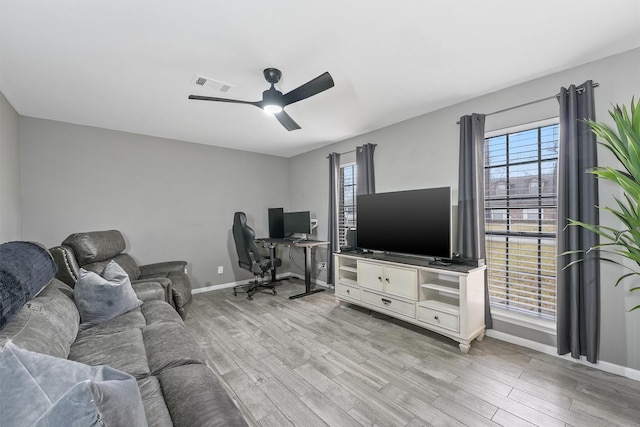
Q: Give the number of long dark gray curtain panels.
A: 4